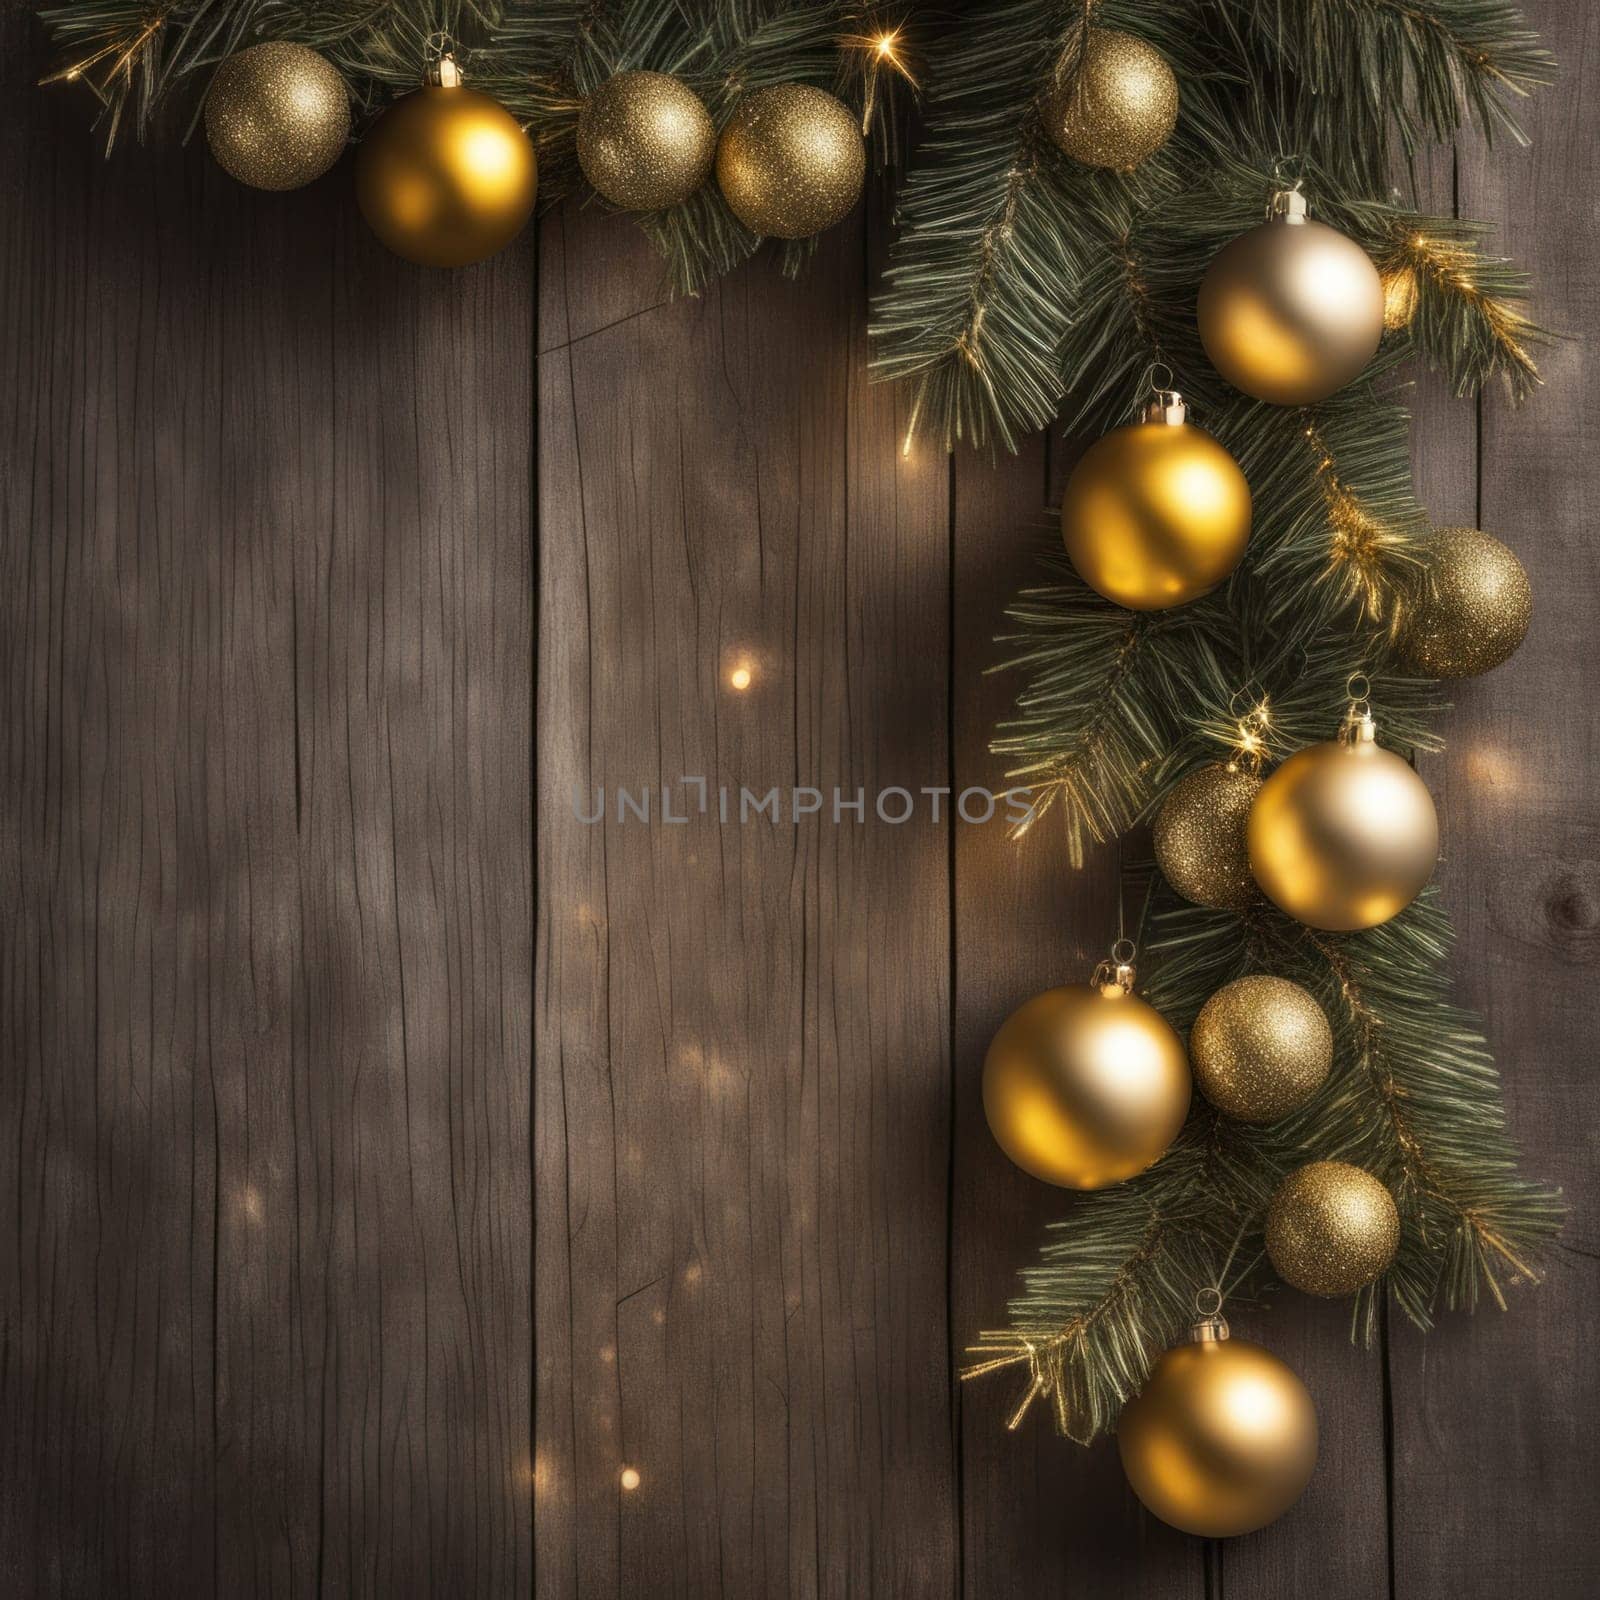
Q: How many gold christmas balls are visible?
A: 14